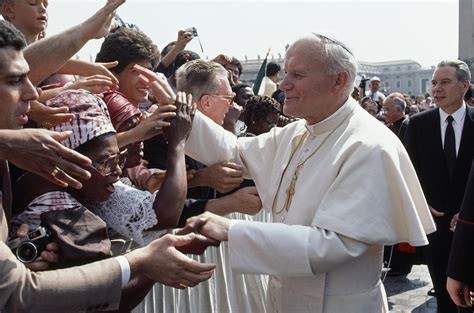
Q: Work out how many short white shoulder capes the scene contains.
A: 1